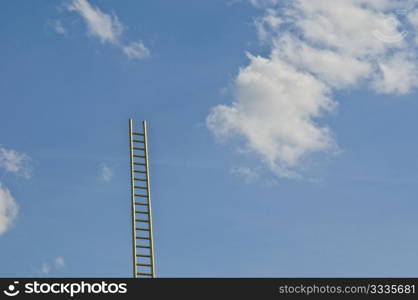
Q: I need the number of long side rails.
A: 2